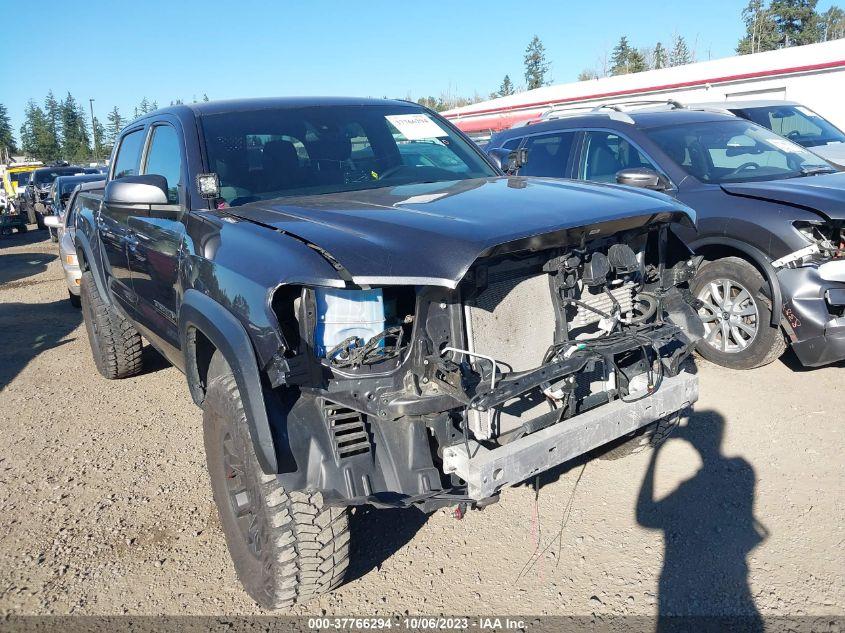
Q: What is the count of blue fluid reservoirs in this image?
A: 1